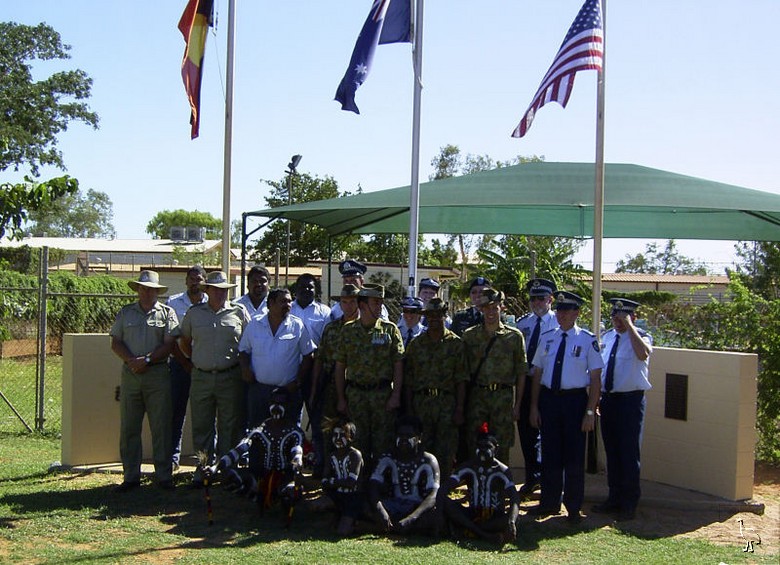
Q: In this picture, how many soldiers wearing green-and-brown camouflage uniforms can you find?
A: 4